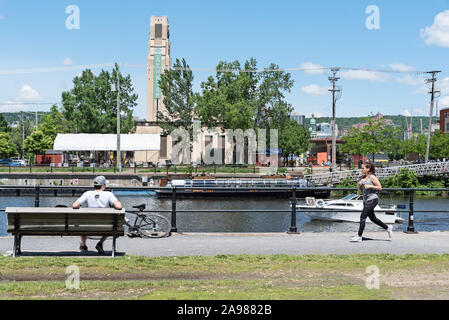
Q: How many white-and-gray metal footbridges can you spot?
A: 1